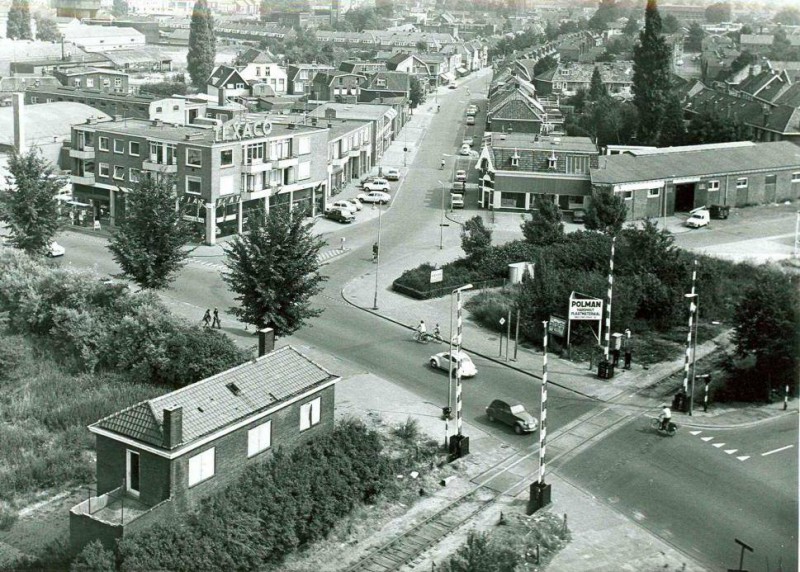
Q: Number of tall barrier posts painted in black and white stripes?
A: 4